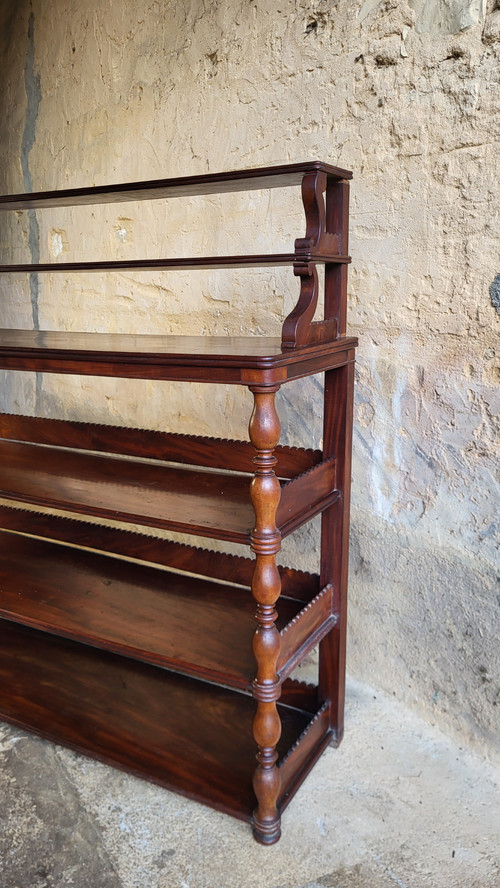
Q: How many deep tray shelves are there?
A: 3